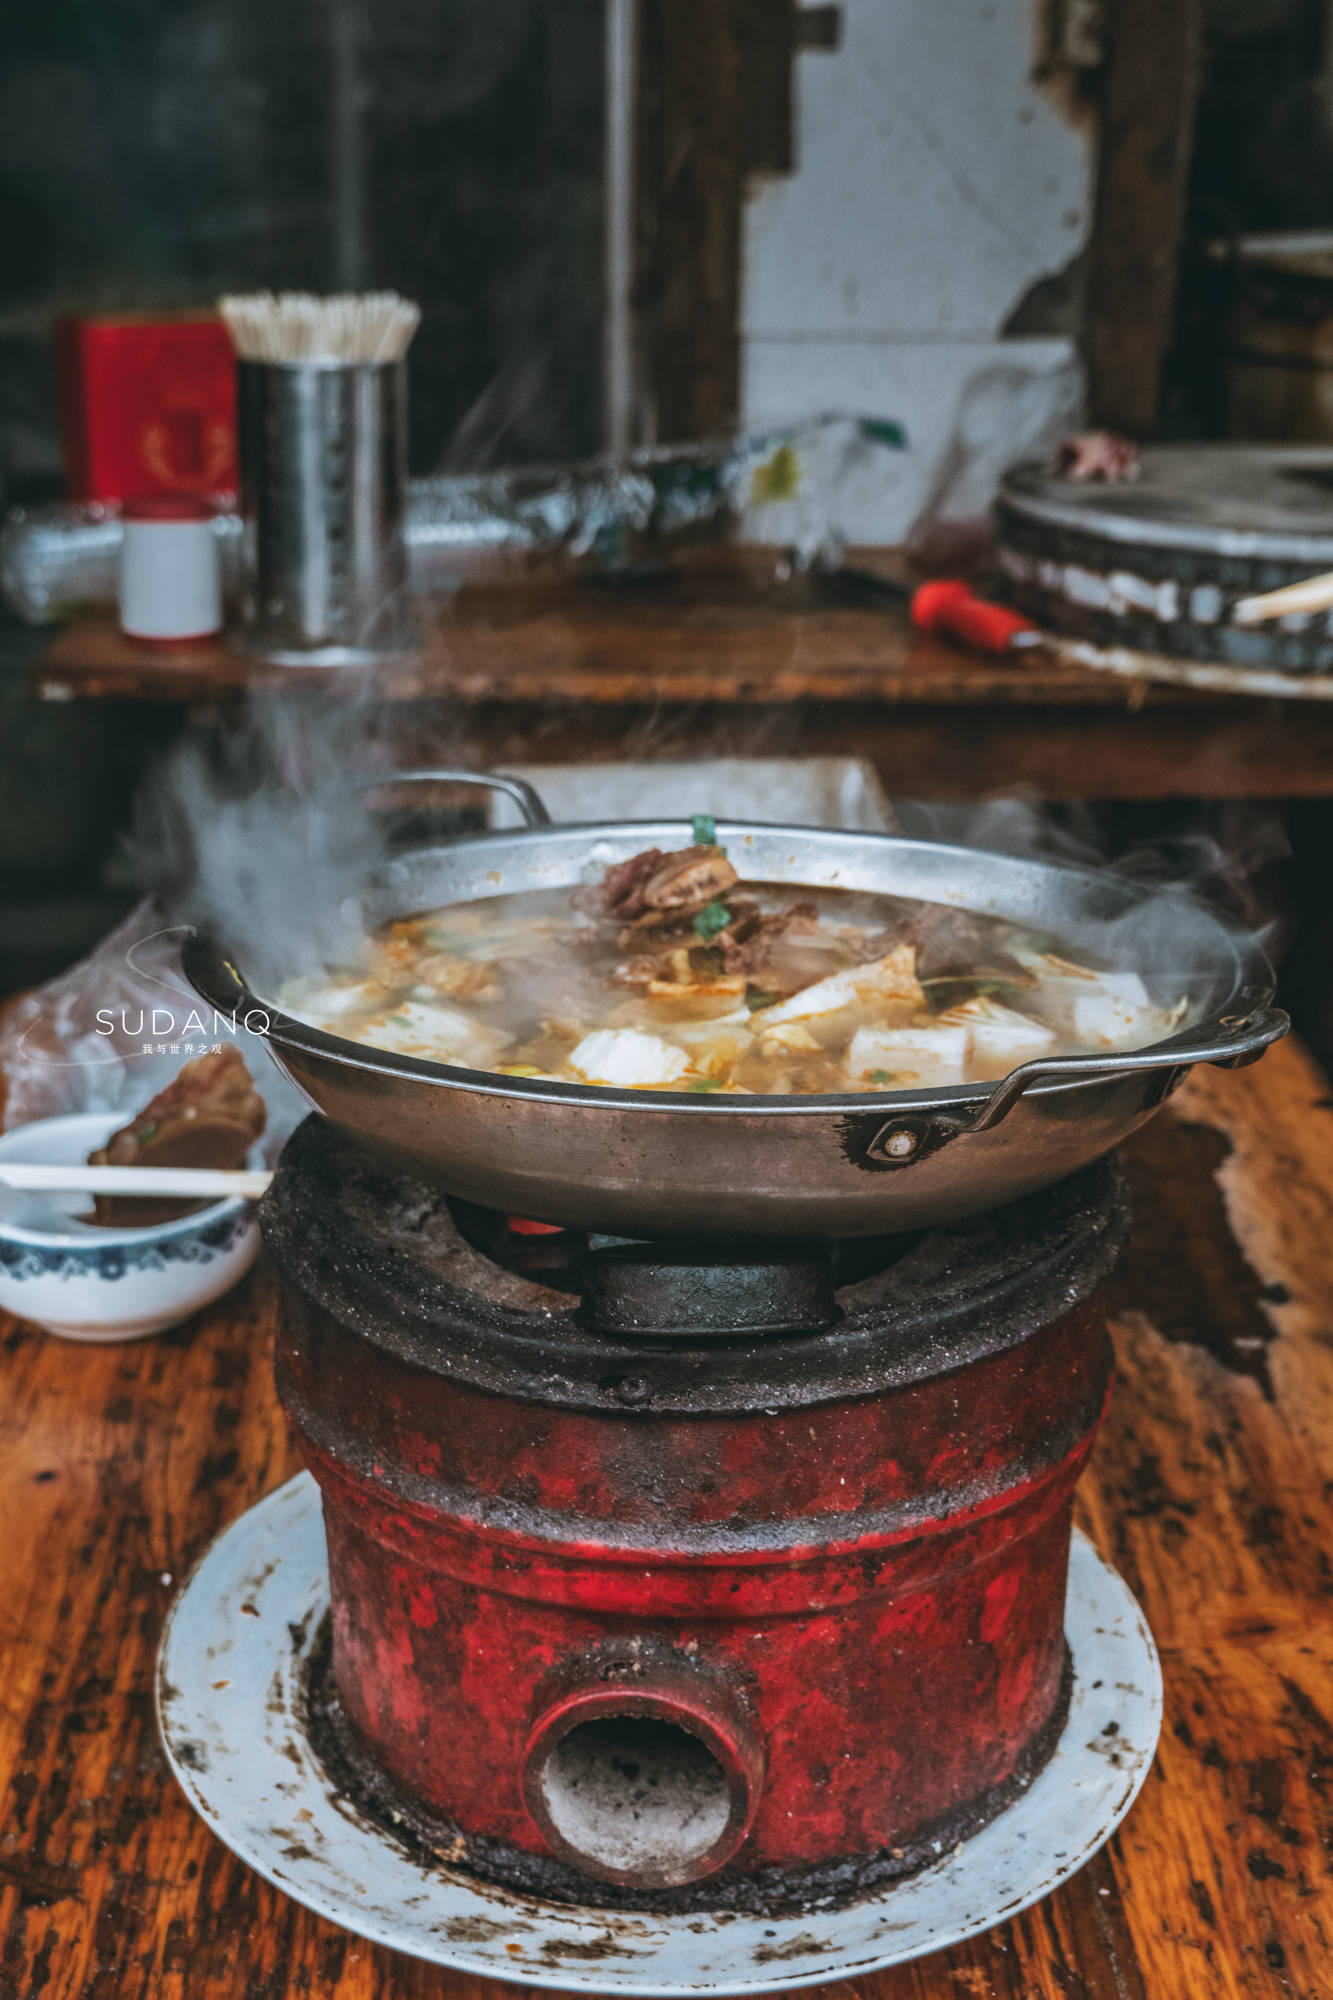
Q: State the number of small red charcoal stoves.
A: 1